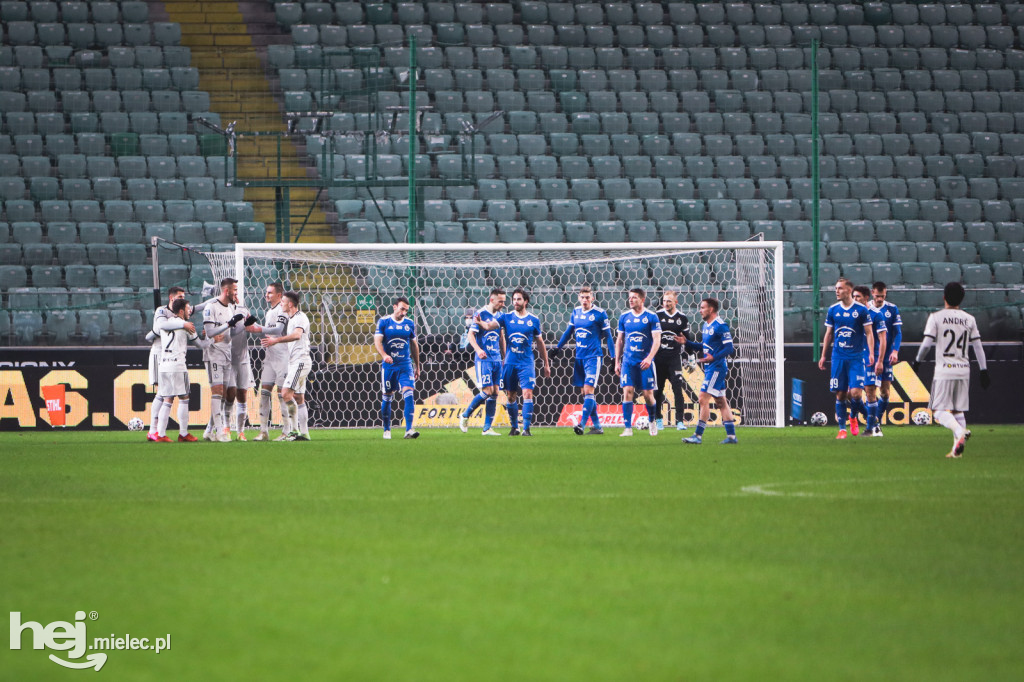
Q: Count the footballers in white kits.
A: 7